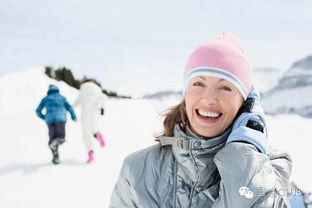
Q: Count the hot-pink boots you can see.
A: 2